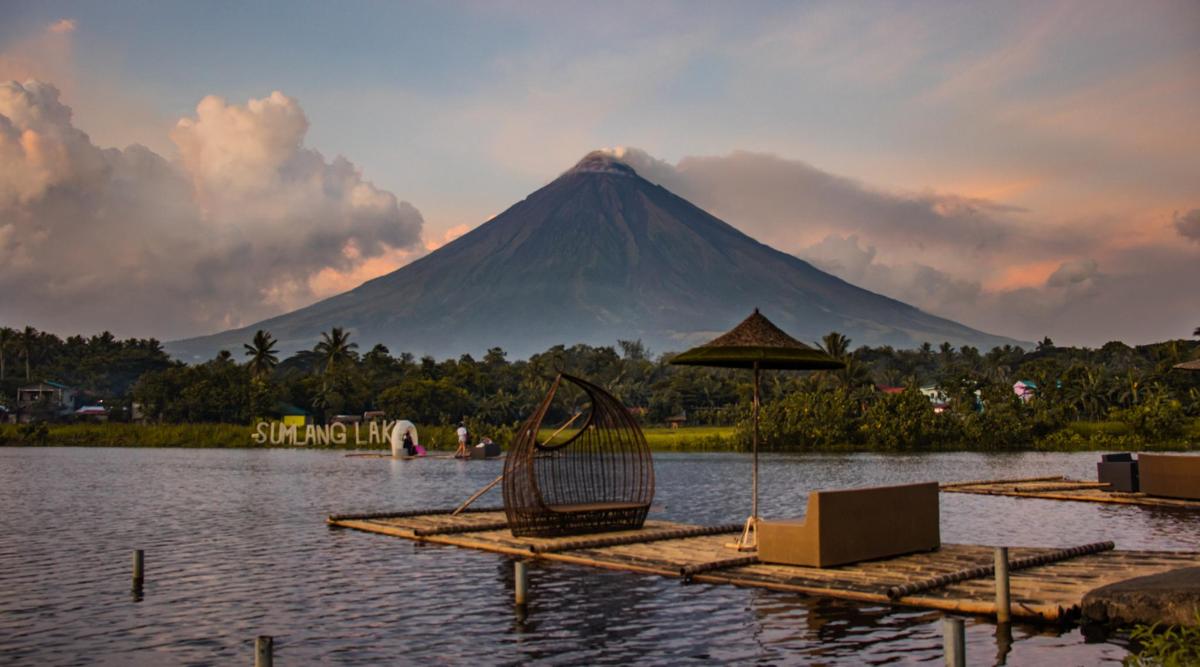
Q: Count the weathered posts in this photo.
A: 5